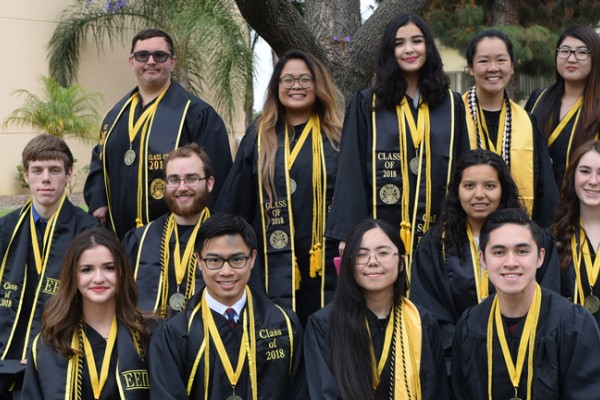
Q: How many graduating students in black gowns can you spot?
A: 13